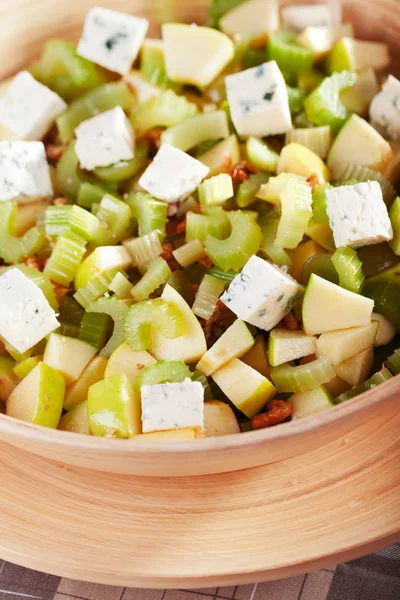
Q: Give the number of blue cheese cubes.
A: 12